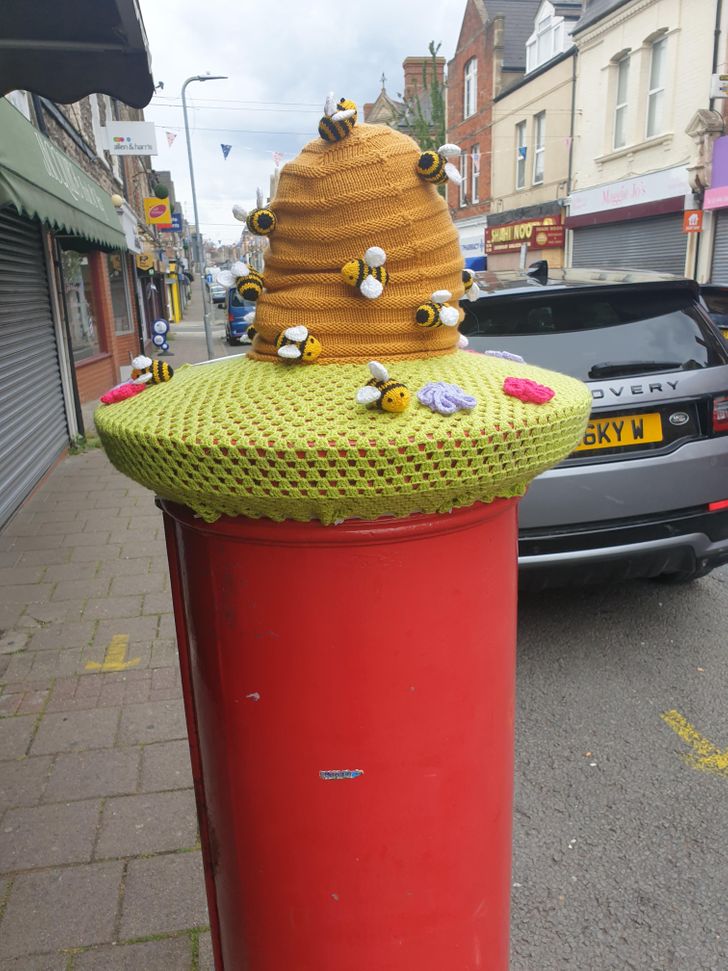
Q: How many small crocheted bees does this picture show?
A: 11